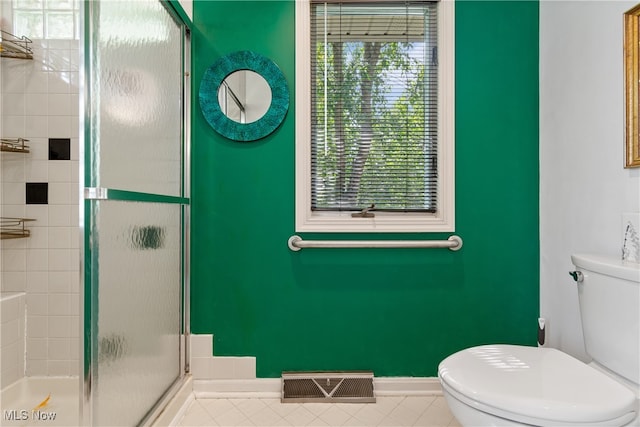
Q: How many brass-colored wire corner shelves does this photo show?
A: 3